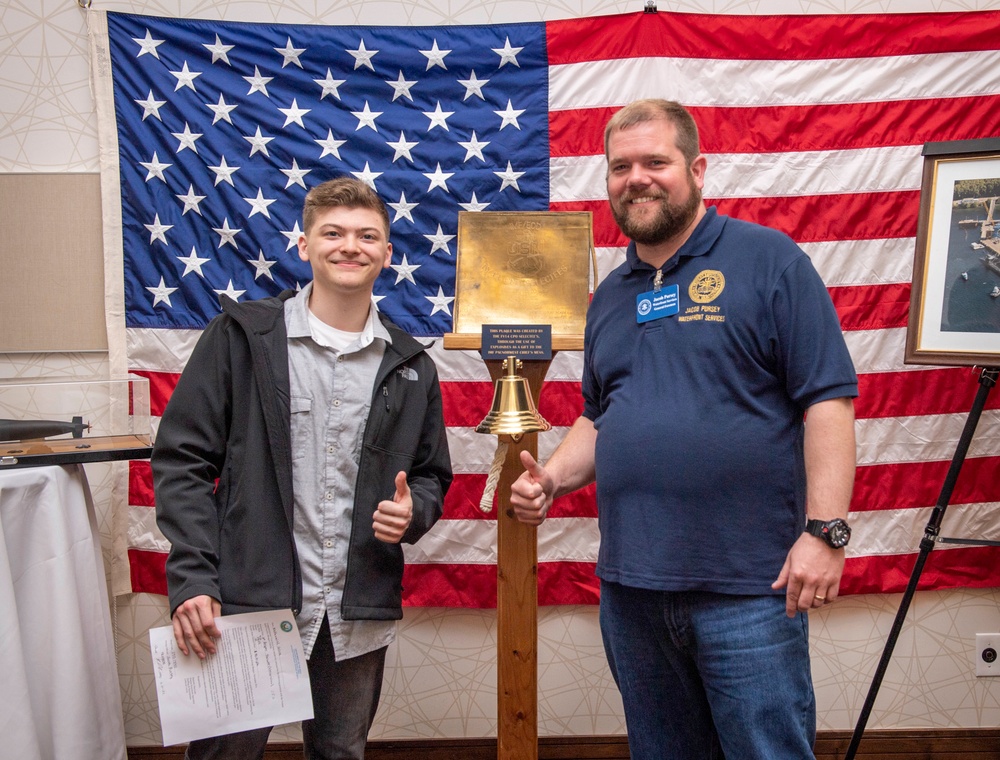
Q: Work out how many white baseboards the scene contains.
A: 0